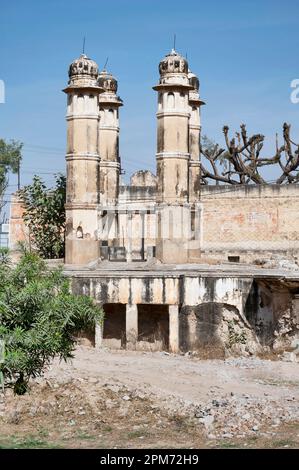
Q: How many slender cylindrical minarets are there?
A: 4